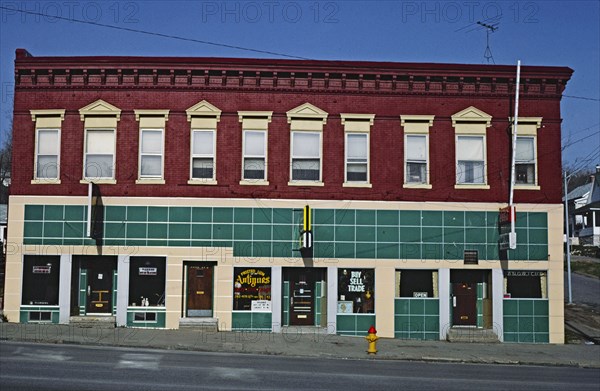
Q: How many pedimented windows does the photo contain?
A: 4